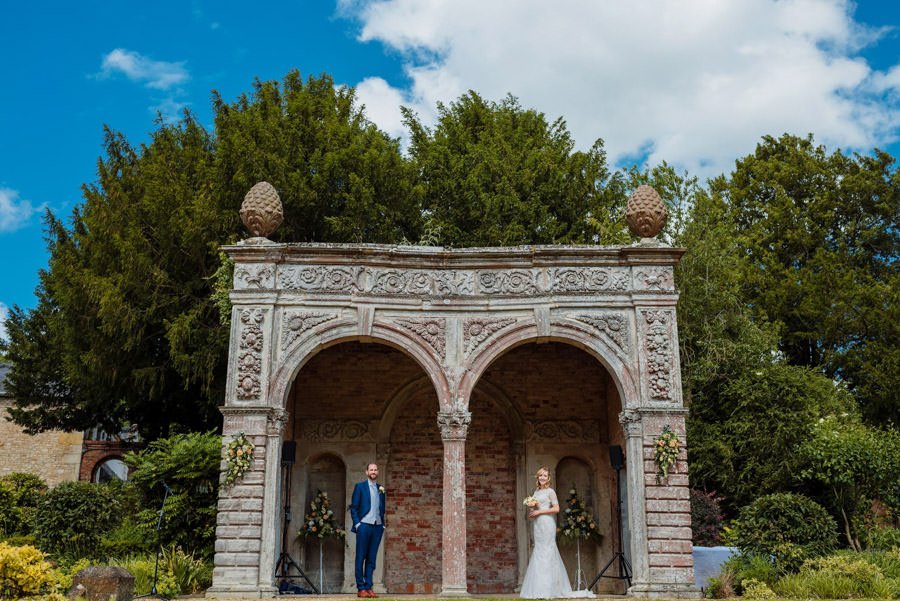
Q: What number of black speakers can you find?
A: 2